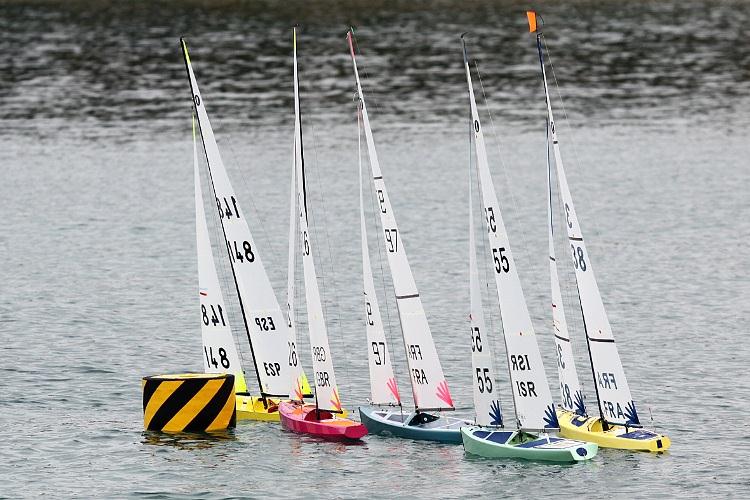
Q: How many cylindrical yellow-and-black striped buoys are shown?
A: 1